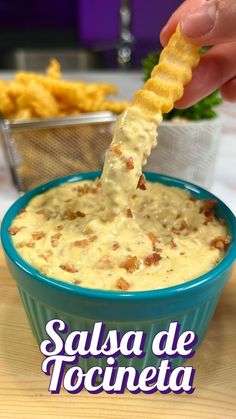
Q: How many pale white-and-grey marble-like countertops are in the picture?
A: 1